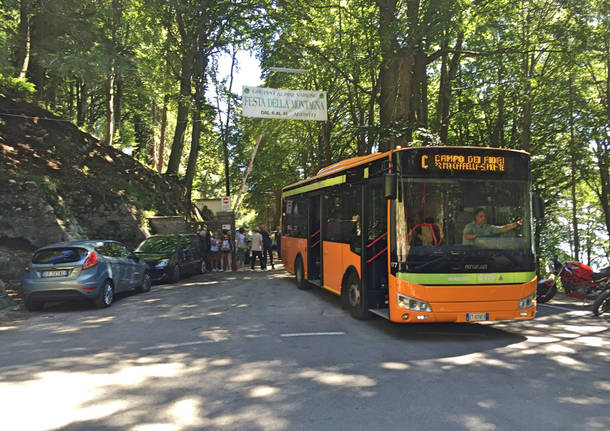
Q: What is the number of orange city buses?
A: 1